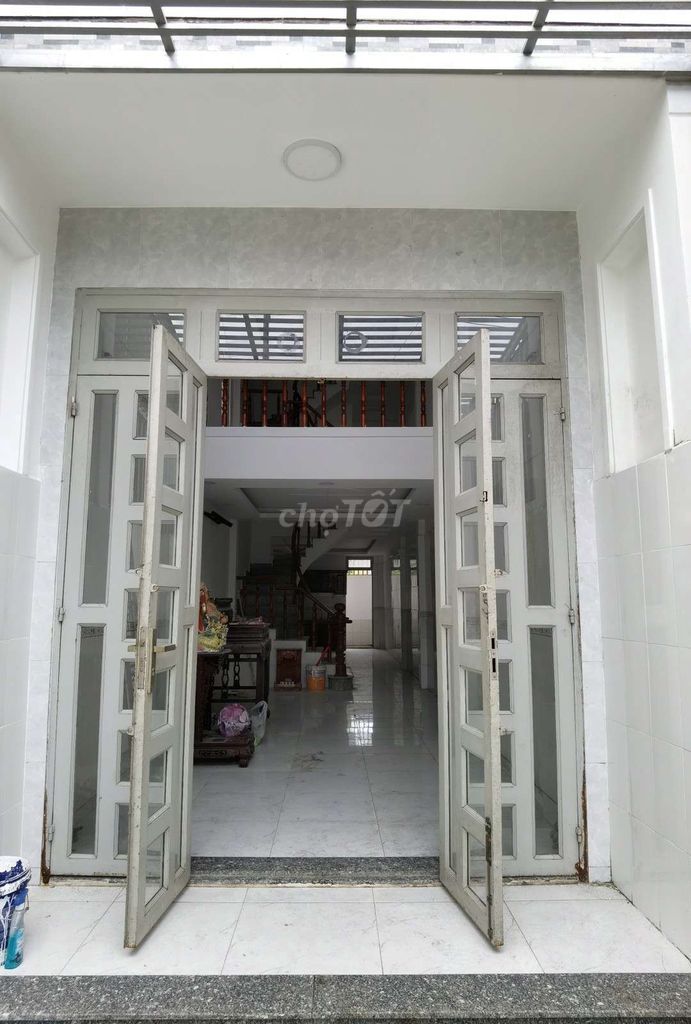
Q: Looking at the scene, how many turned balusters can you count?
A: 11